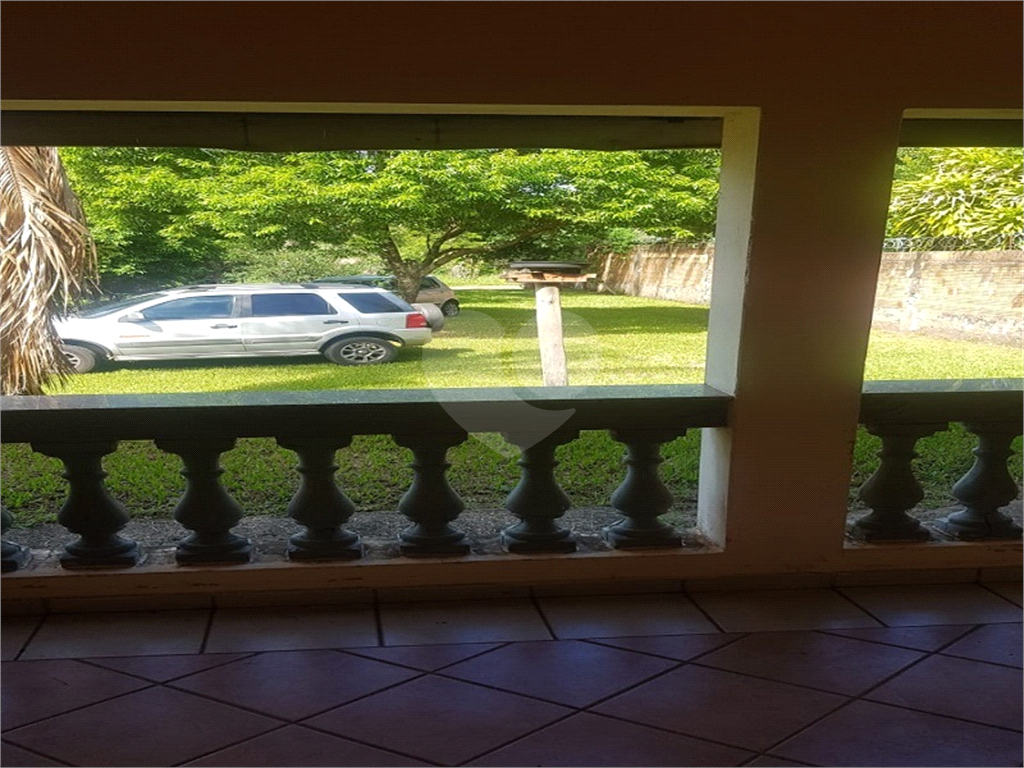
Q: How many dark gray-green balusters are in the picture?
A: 9